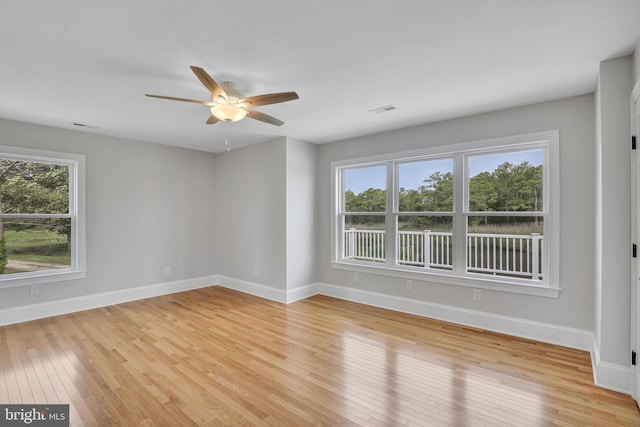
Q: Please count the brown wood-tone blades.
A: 5